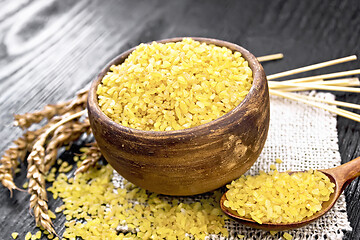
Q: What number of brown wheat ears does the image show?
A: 5